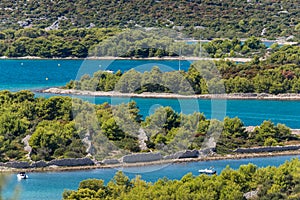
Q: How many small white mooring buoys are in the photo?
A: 4